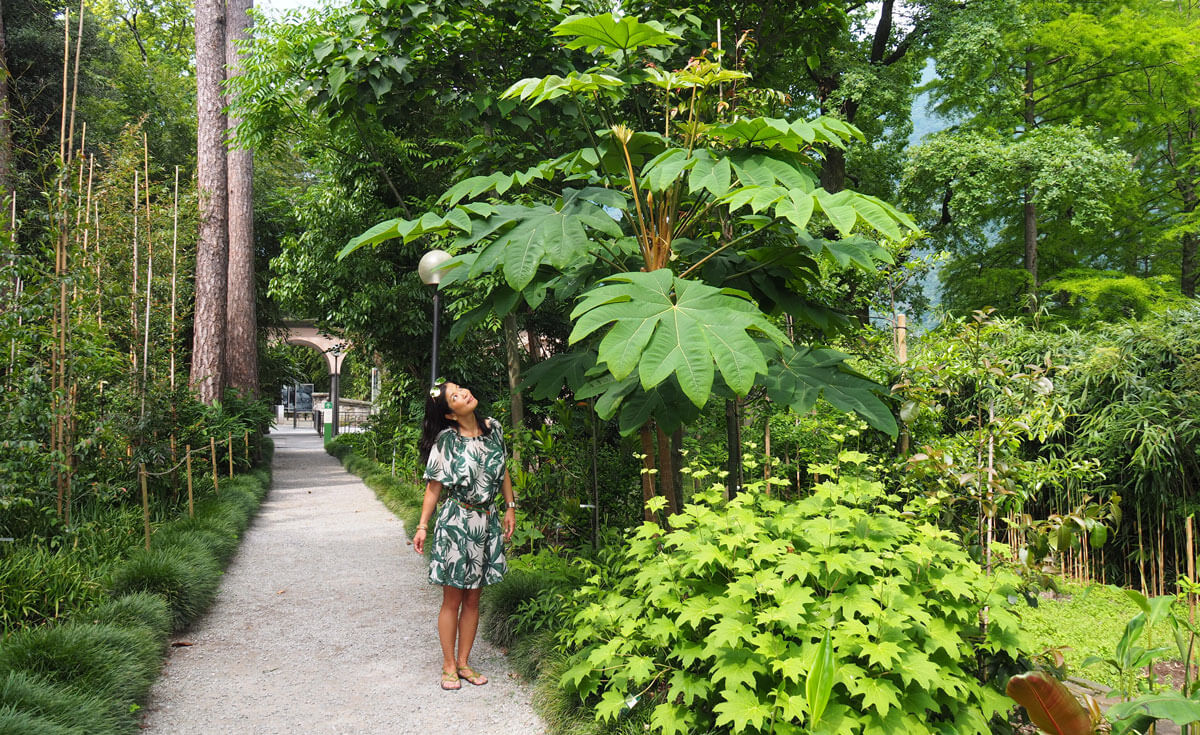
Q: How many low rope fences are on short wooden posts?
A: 1